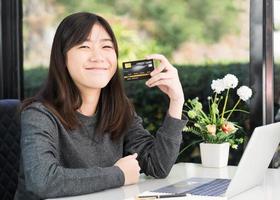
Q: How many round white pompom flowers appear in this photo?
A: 3